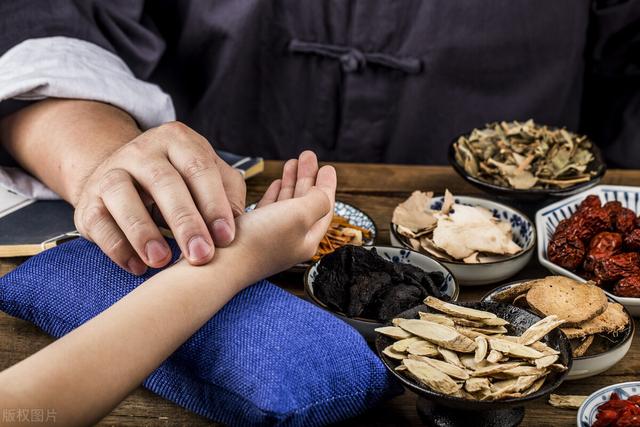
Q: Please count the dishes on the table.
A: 8